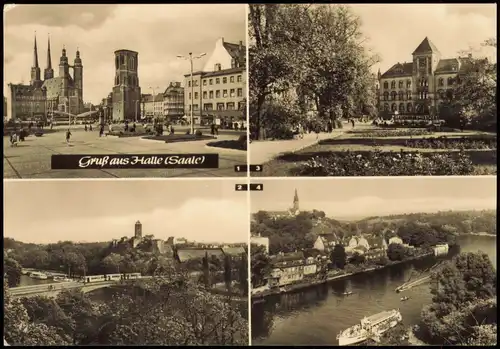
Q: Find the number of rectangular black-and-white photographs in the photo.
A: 4